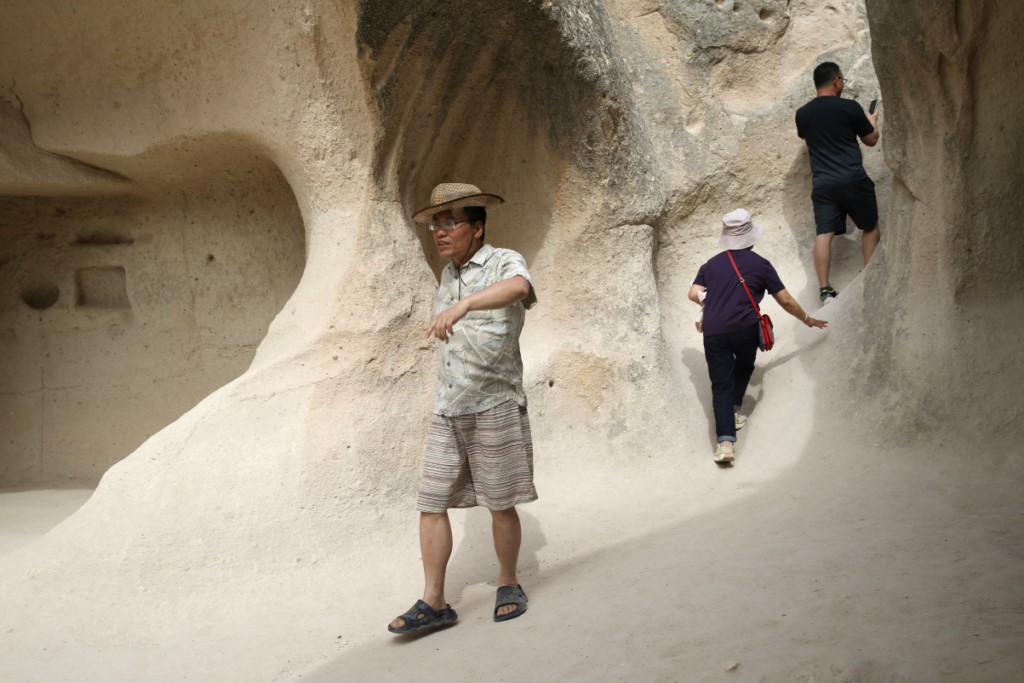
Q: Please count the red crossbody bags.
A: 1